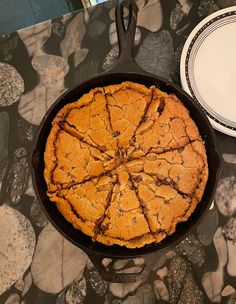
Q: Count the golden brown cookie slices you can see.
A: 8